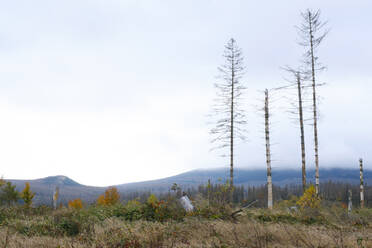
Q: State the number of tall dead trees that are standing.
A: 4